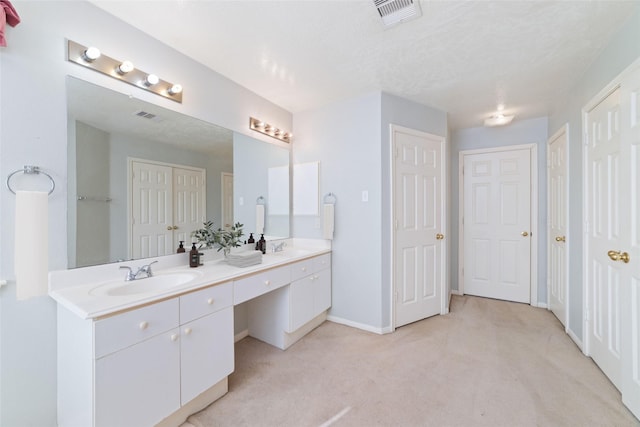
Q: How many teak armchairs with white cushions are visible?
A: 0